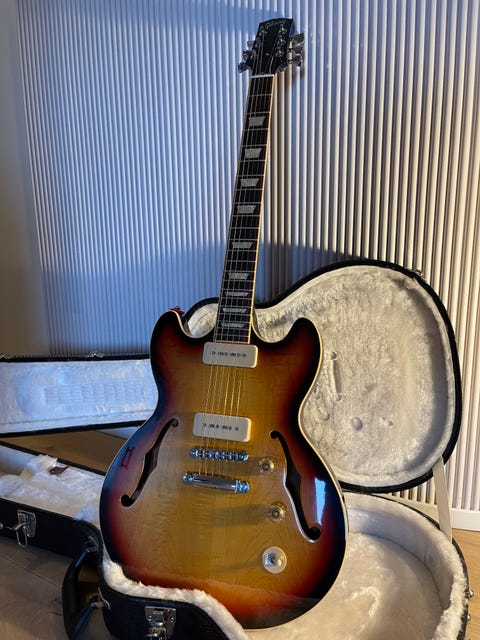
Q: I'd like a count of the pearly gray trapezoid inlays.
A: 9